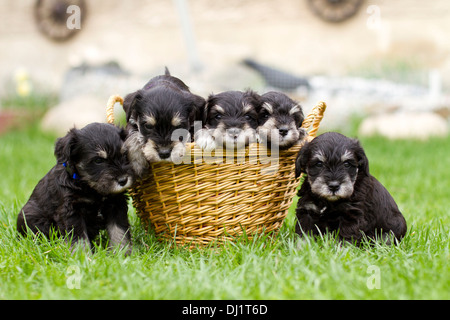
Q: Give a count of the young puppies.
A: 5